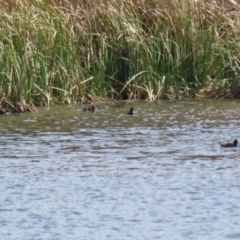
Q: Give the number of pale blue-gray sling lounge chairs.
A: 0